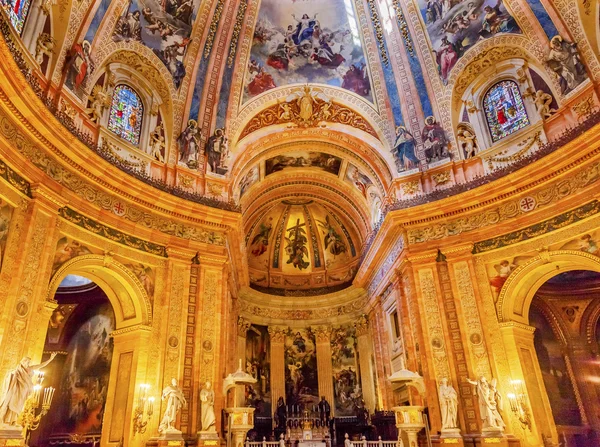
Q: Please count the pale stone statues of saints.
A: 5